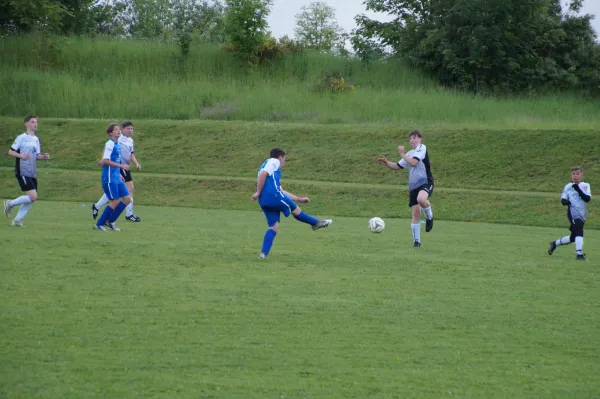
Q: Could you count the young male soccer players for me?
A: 6